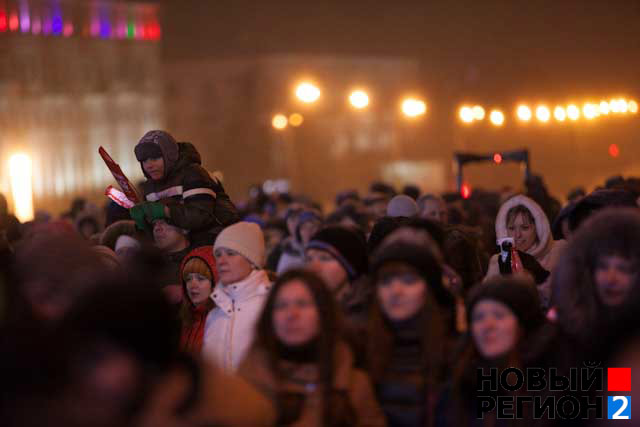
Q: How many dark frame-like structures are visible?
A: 1